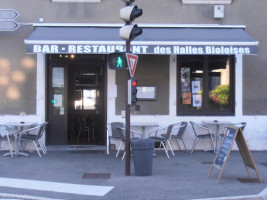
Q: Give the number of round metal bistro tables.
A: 3